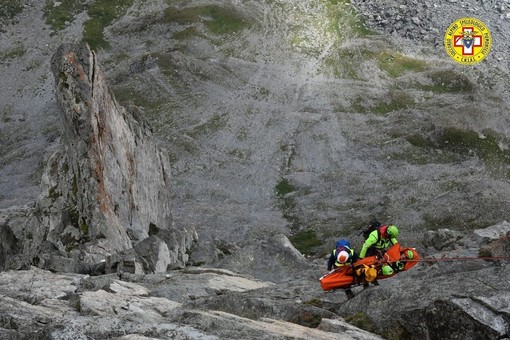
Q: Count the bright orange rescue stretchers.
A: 1